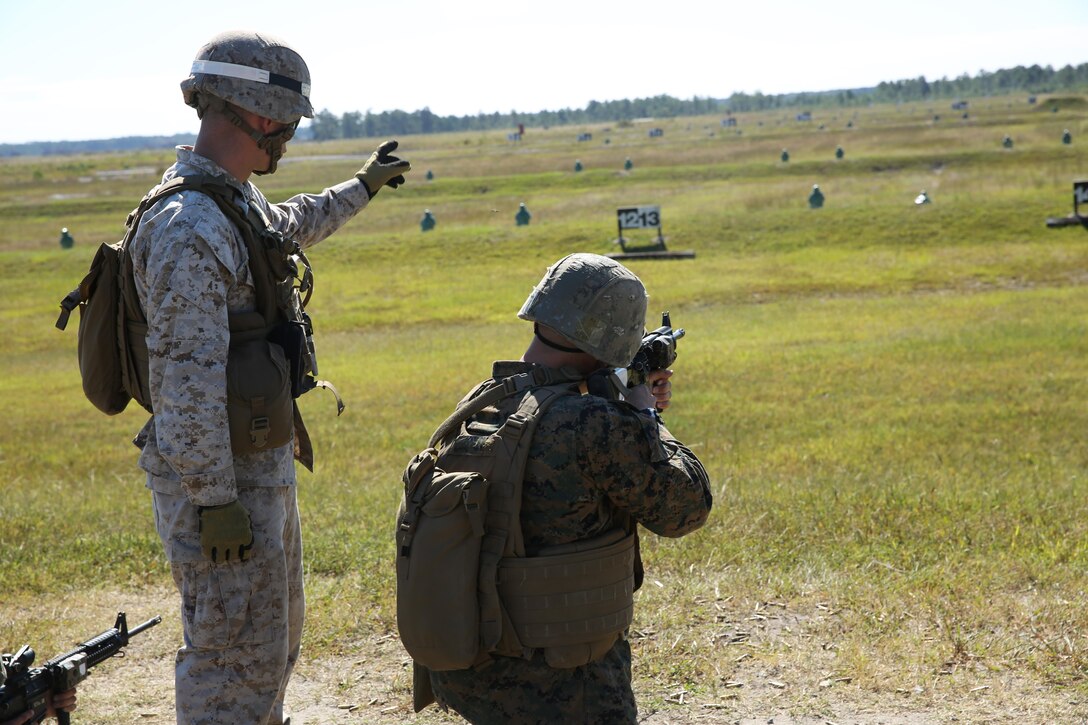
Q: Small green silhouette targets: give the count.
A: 12